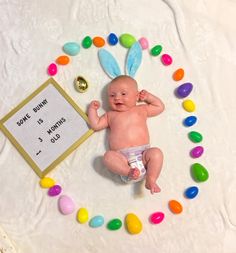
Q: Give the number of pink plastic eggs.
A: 5